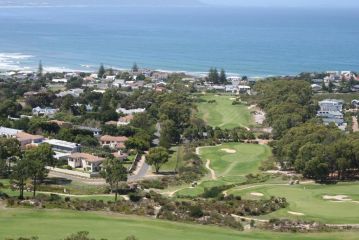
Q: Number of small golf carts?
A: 3